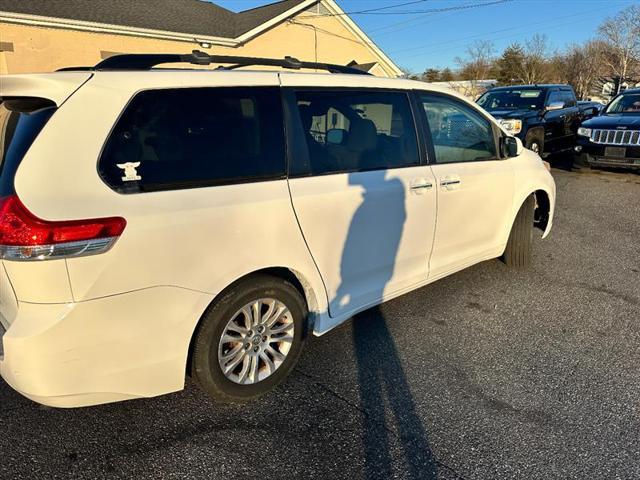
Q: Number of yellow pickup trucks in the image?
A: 0